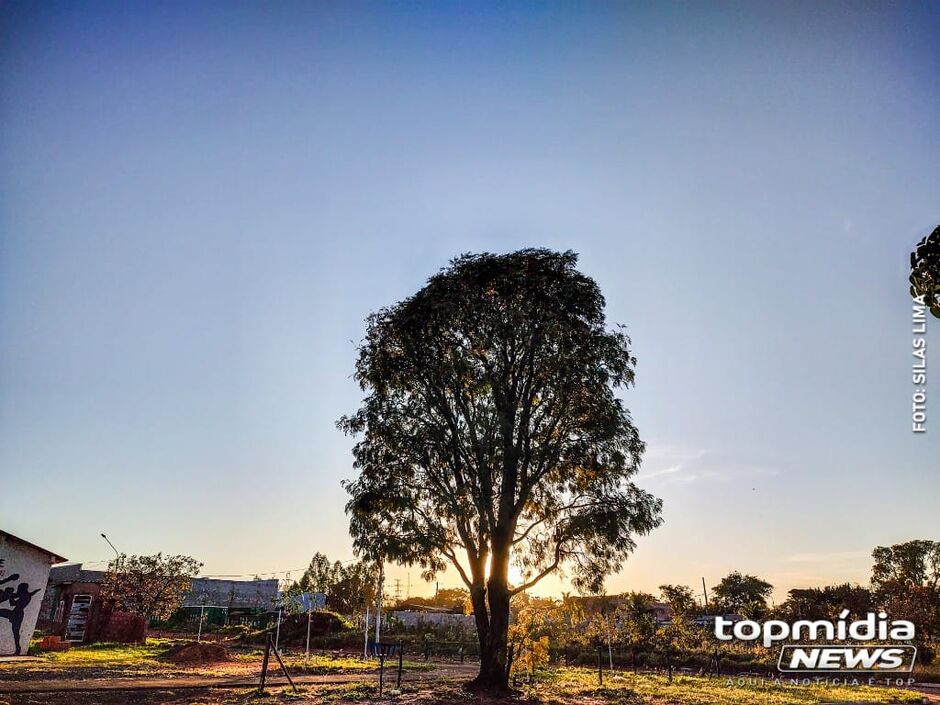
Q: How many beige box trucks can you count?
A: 0